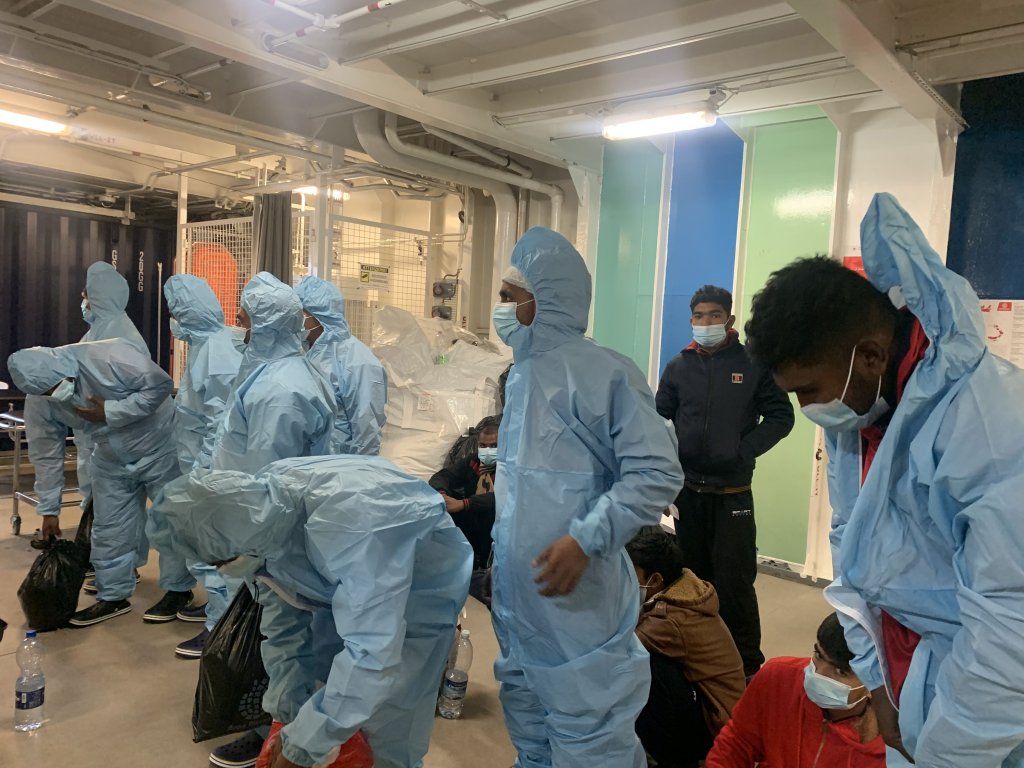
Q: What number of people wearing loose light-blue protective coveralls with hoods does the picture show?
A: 8